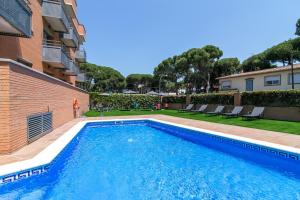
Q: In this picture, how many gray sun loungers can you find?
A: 5